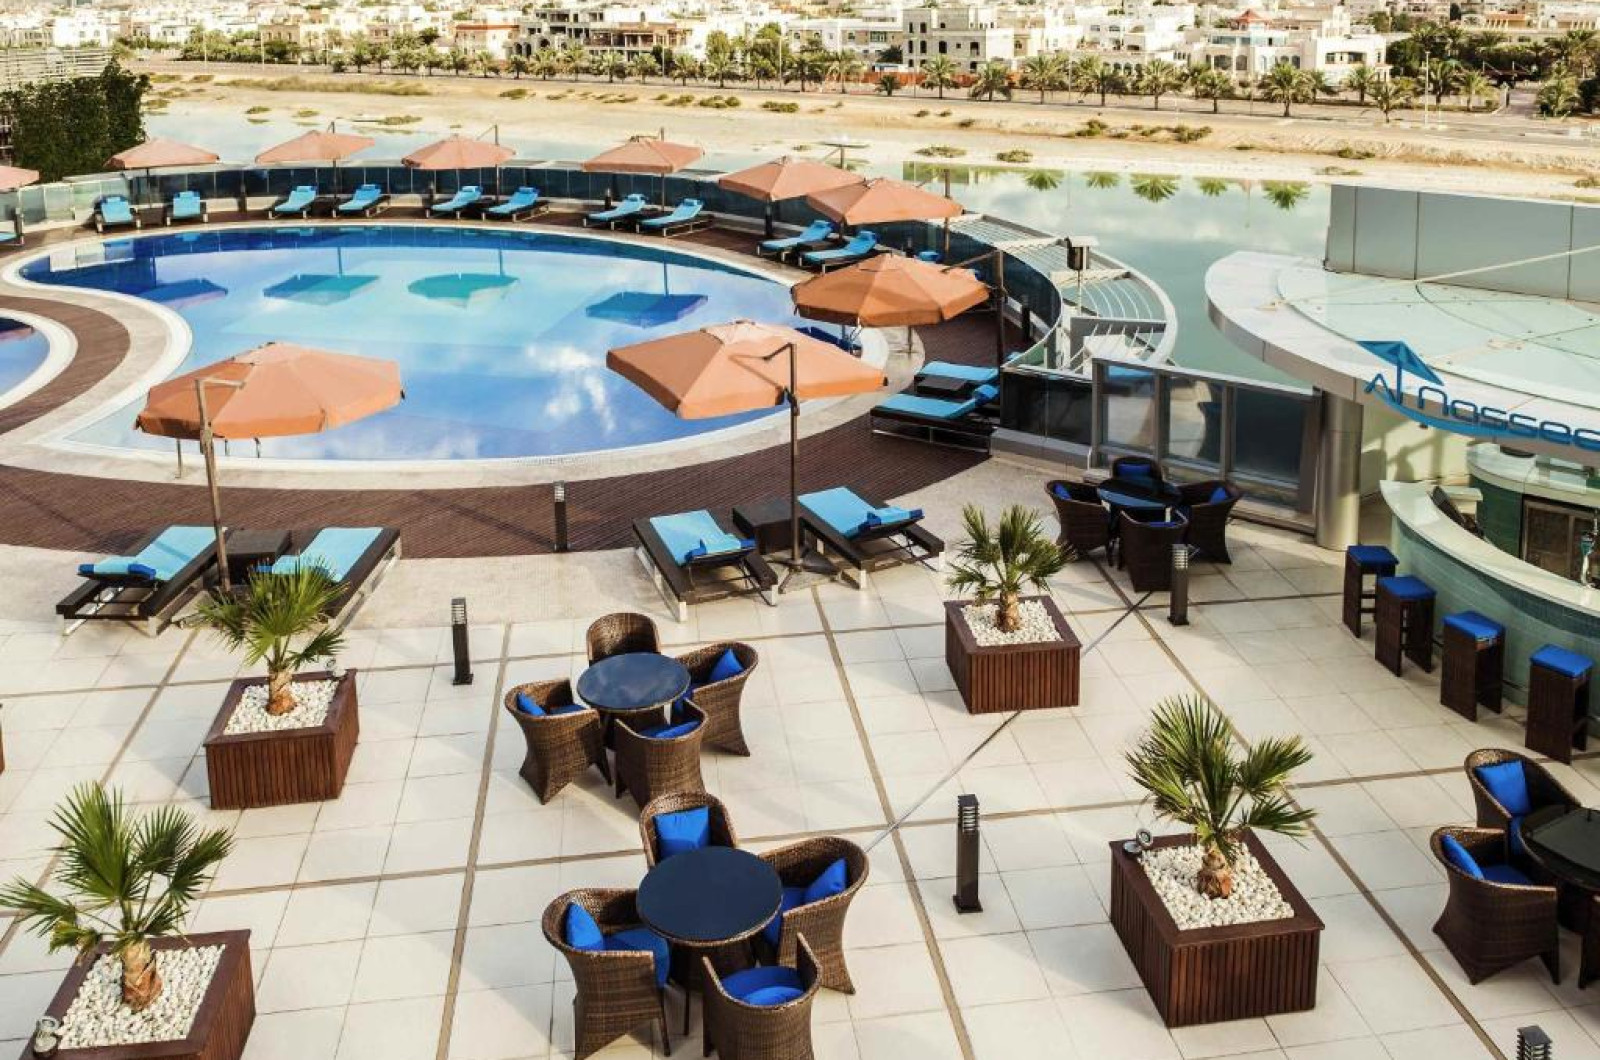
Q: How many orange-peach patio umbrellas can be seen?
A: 10